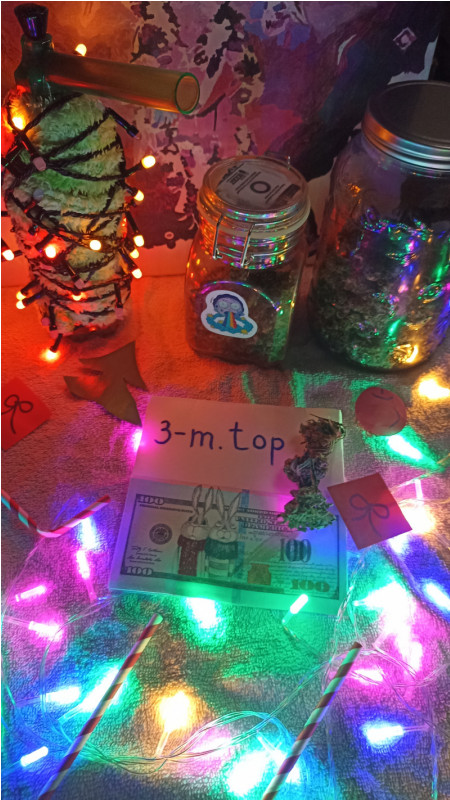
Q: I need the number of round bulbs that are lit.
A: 14